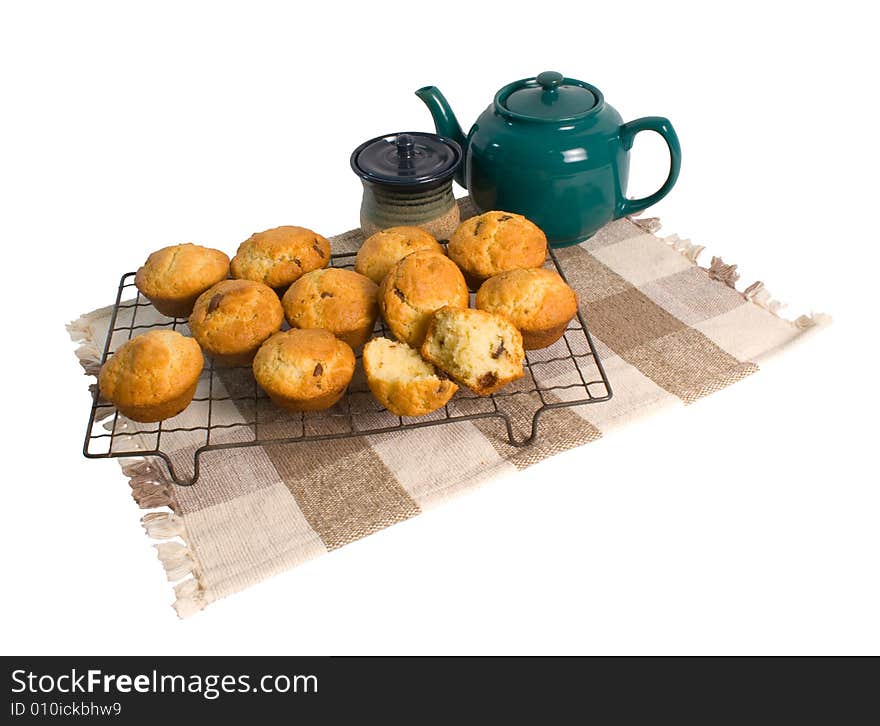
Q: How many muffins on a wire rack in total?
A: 11